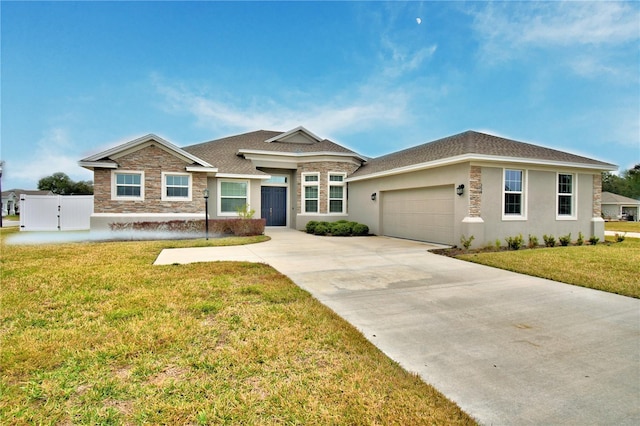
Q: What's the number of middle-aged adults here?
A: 0